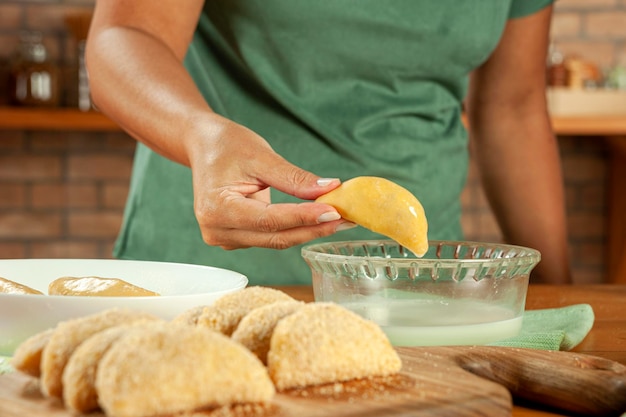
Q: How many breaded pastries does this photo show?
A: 8